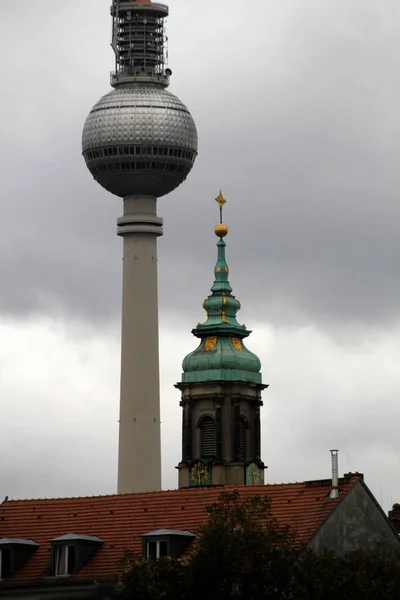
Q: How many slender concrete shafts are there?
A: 1